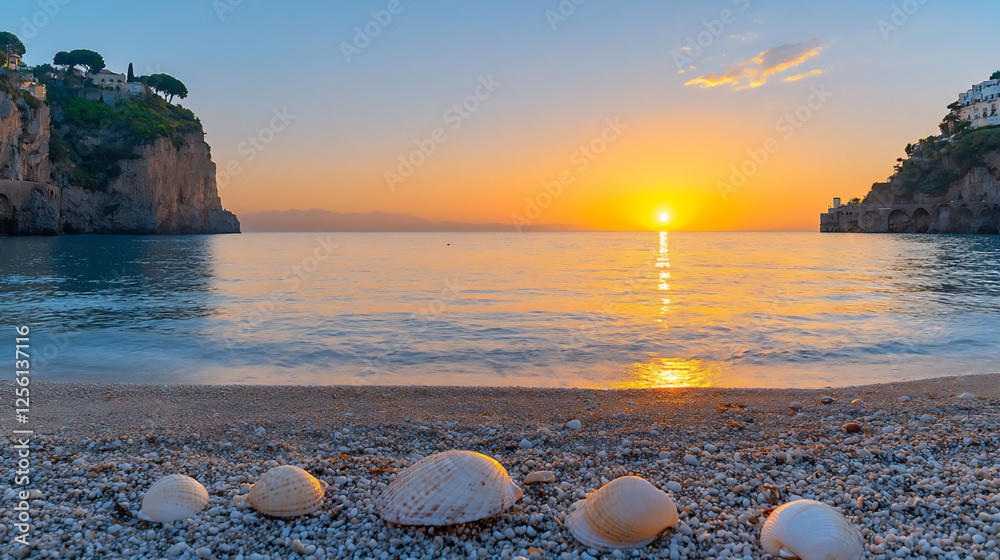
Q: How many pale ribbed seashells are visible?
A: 5